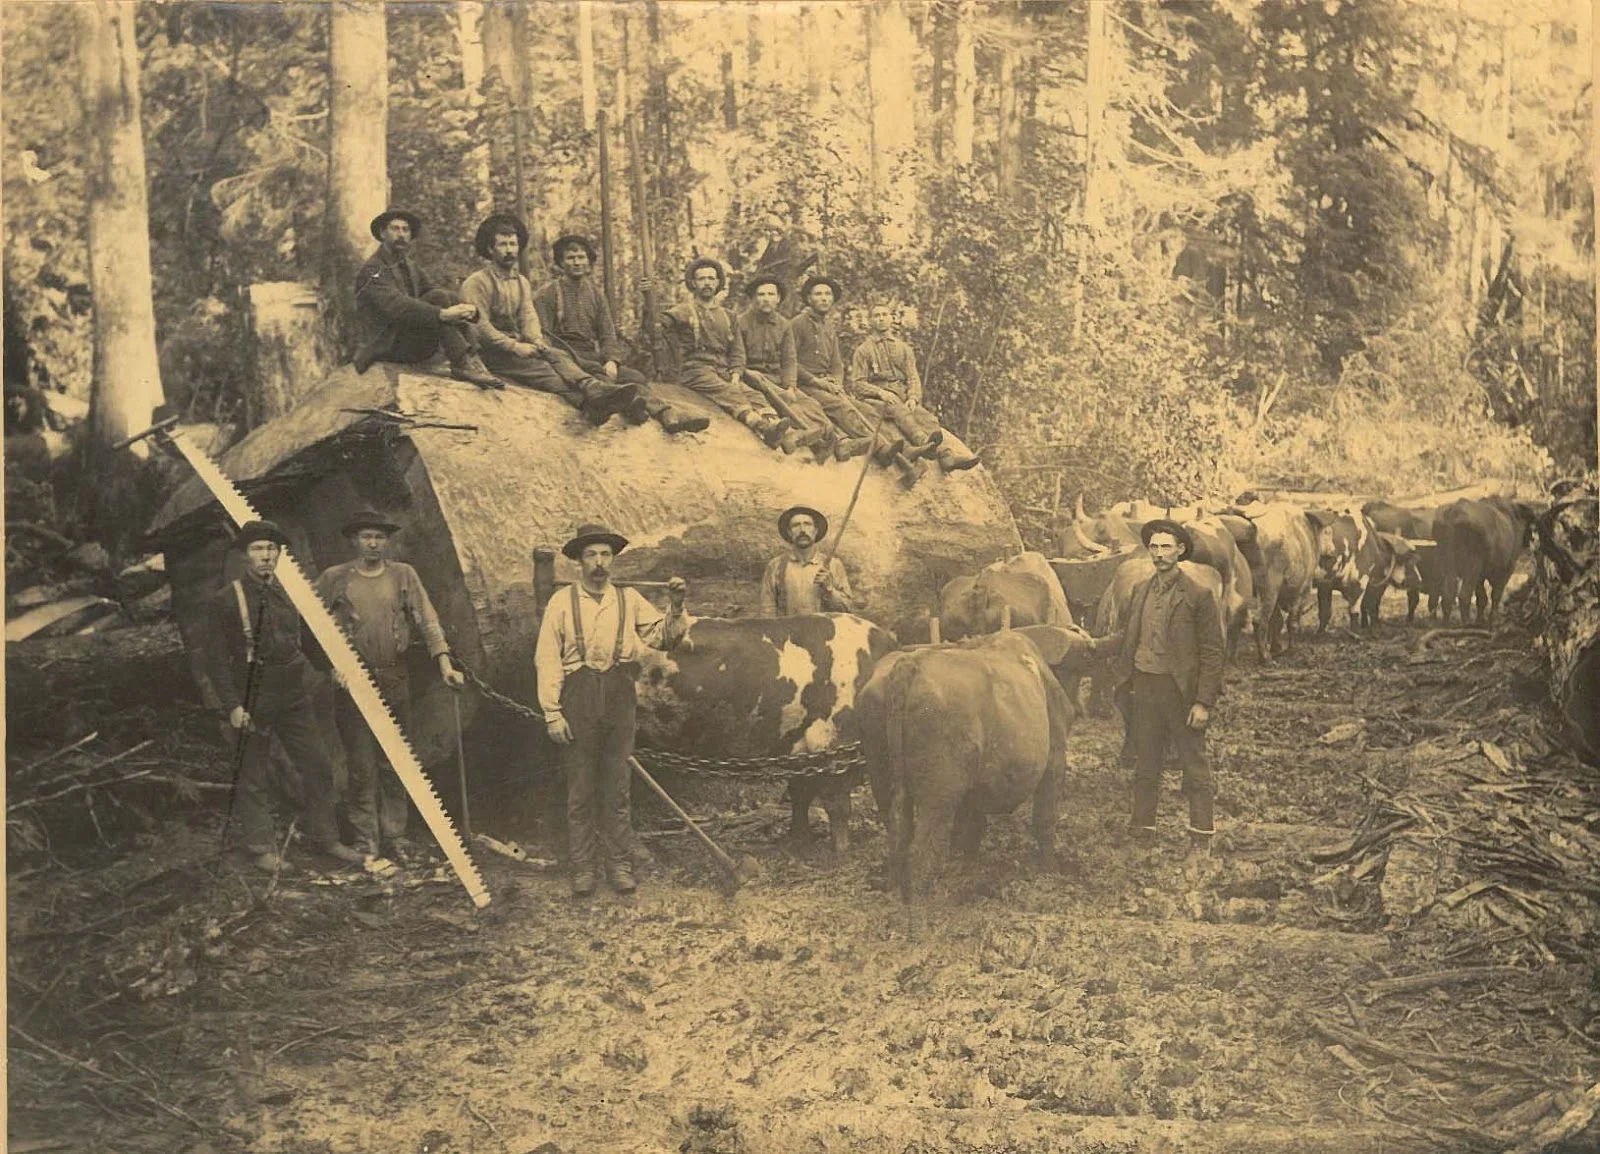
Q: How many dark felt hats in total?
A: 11